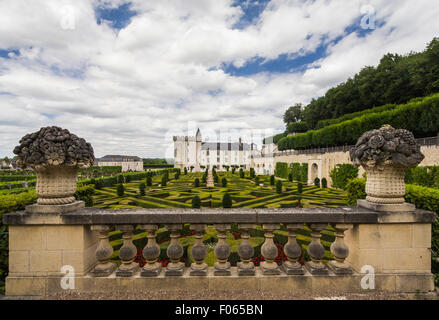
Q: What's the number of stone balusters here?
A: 11